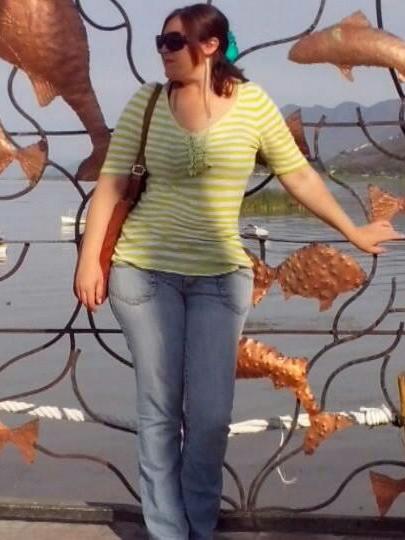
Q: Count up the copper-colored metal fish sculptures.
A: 9